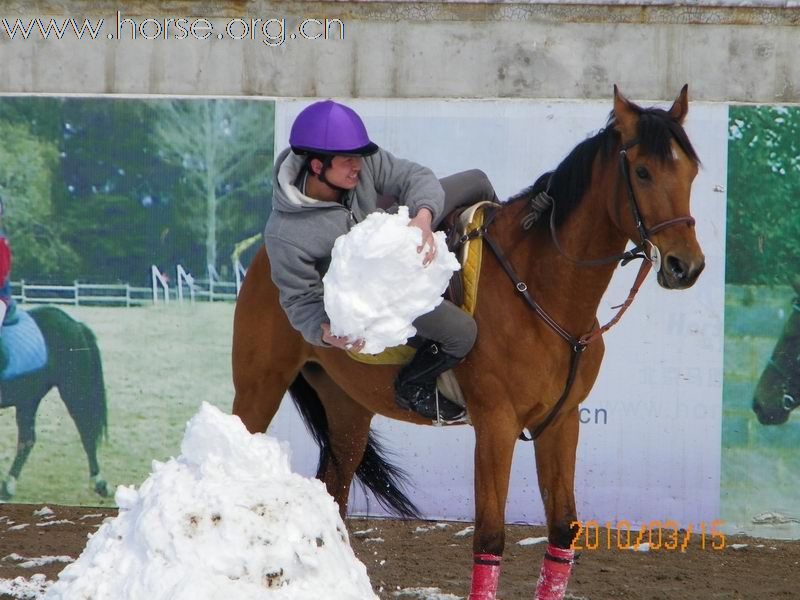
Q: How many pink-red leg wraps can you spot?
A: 2